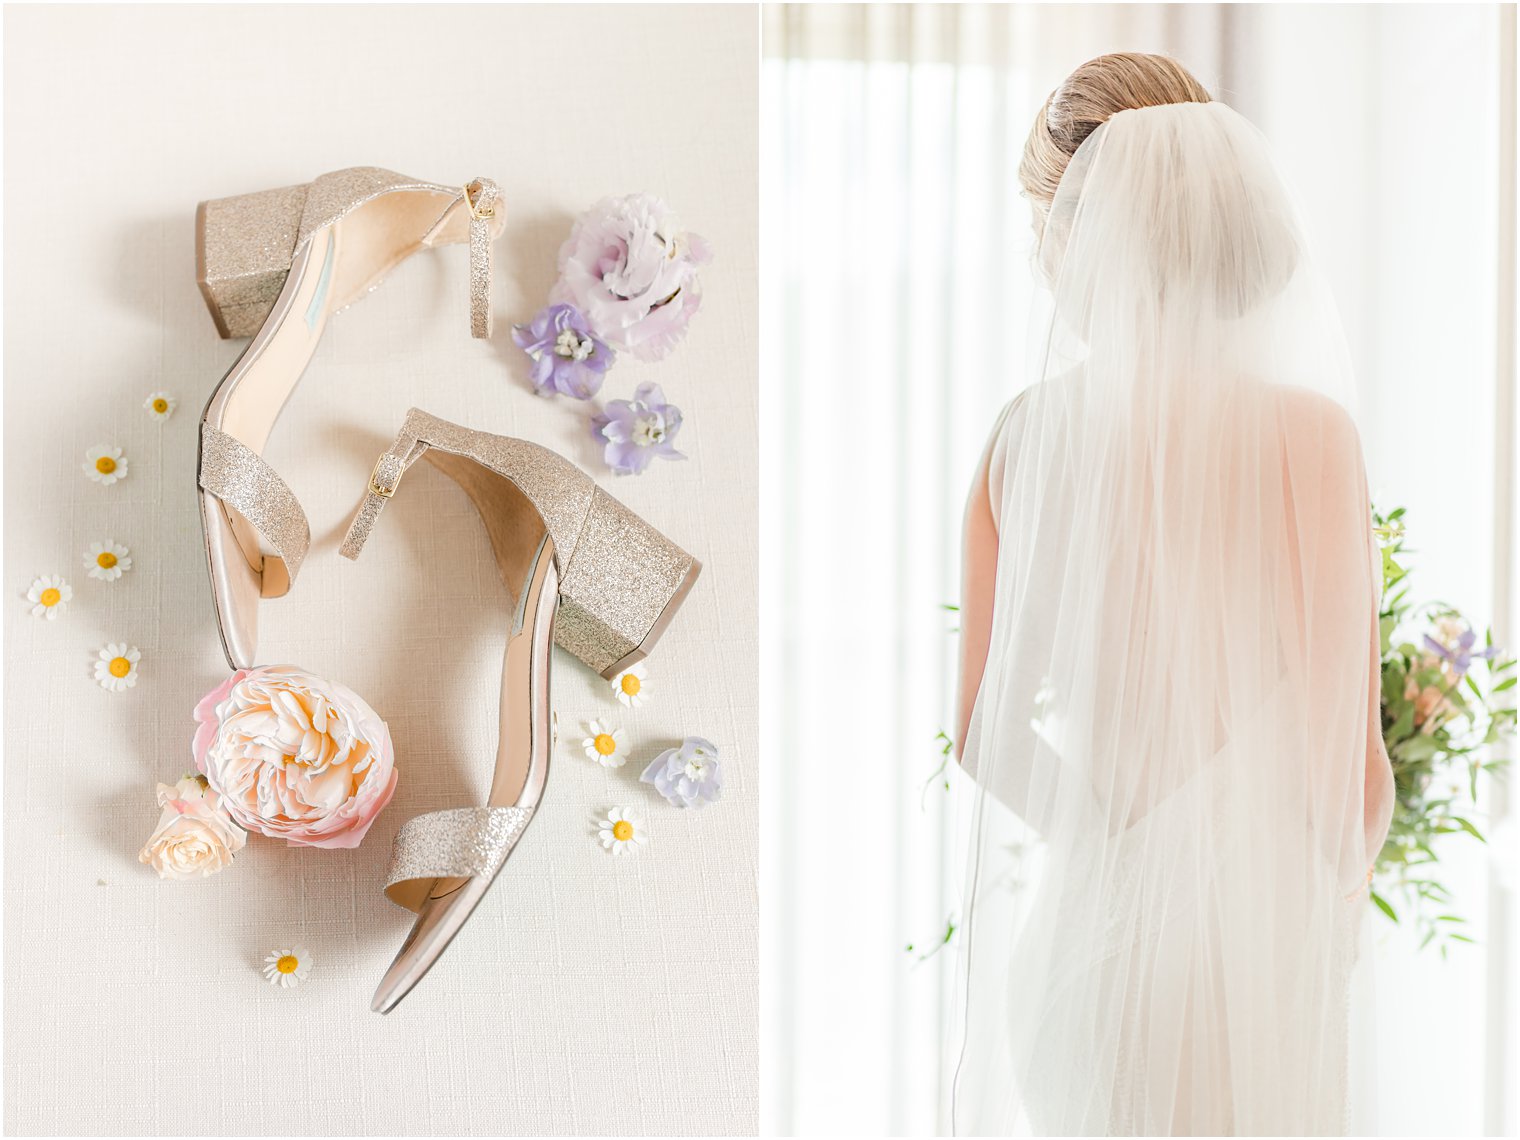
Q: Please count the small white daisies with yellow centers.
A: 9